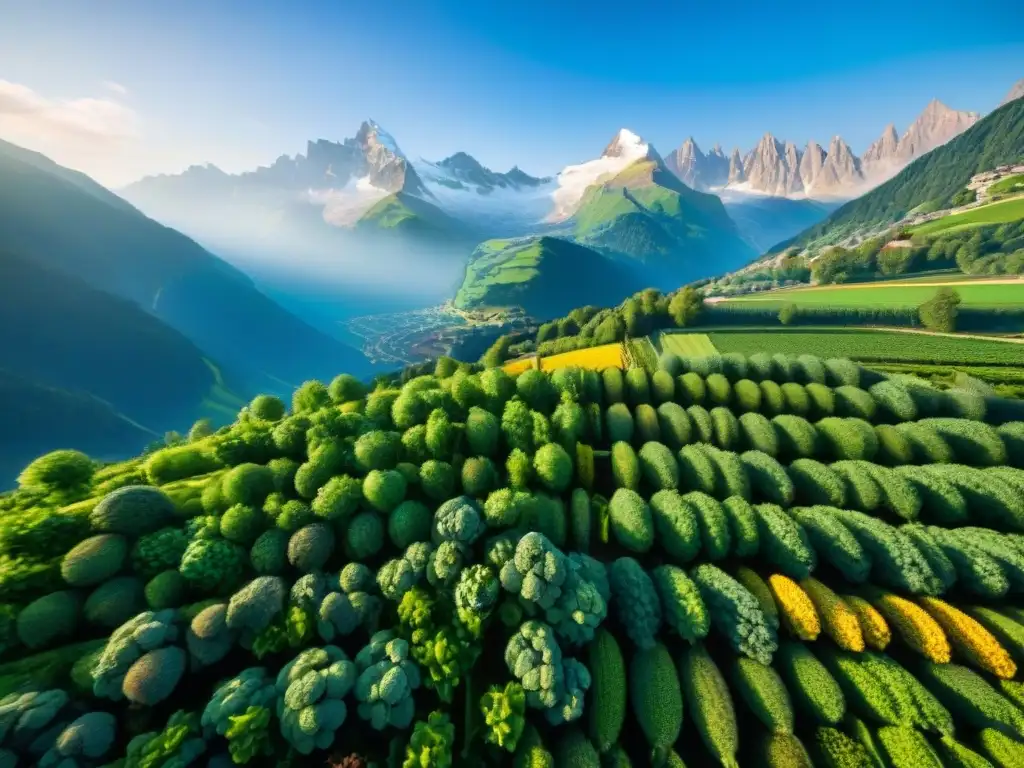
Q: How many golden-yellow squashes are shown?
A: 5